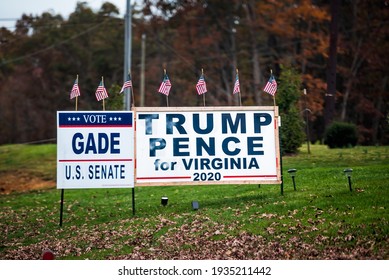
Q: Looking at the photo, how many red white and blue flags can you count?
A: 7